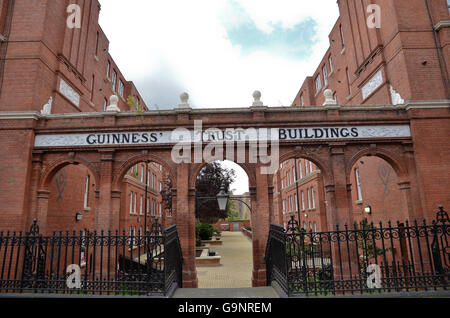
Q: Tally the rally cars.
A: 0